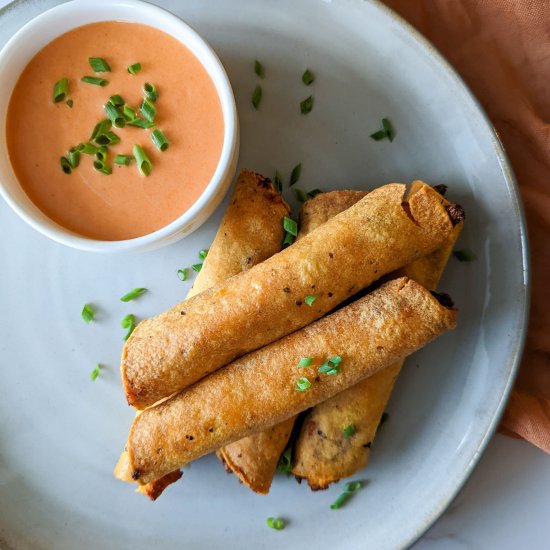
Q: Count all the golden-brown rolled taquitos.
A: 5